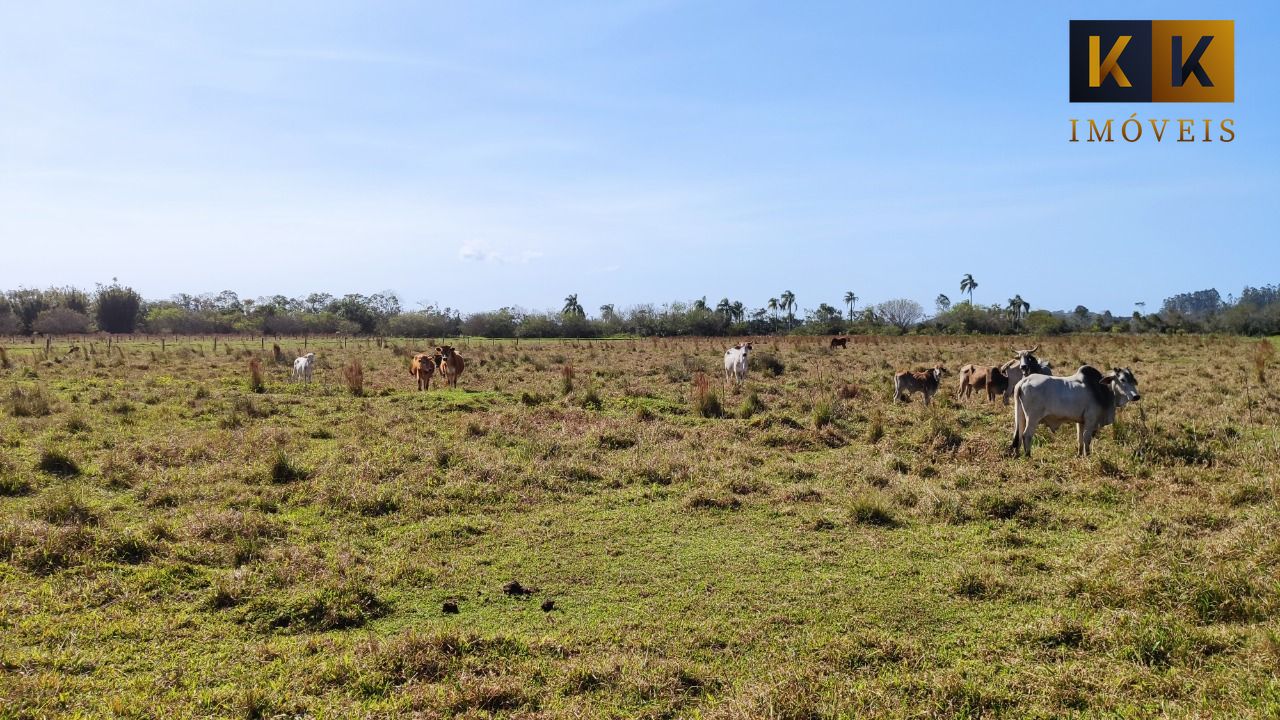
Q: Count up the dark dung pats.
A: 3